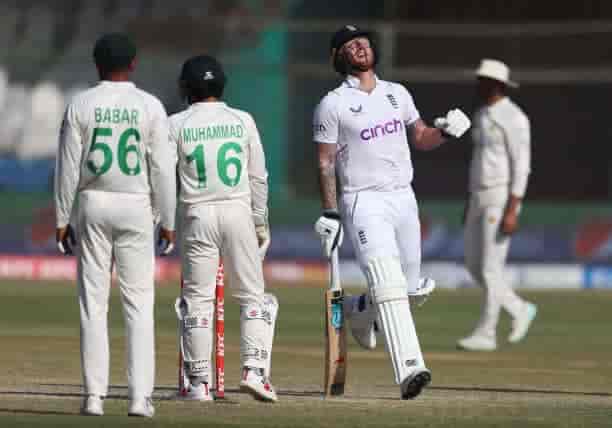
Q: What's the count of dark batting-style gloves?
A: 0